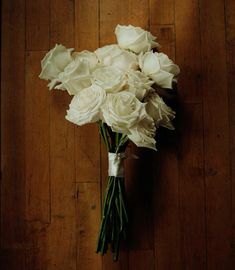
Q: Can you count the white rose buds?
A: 12